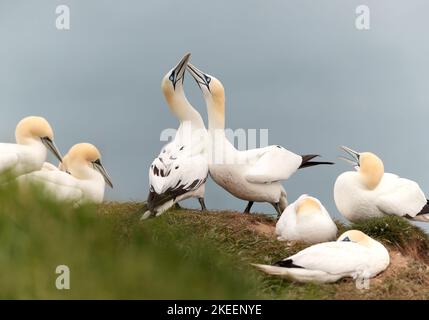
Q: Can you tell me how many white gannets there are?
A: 7